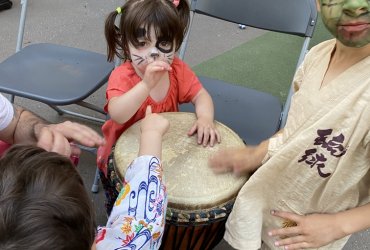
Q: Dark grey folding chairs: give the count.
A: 2